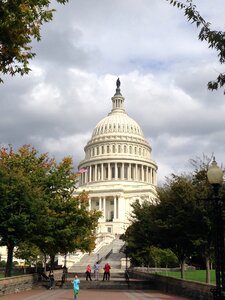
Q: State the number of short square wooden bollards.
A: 0